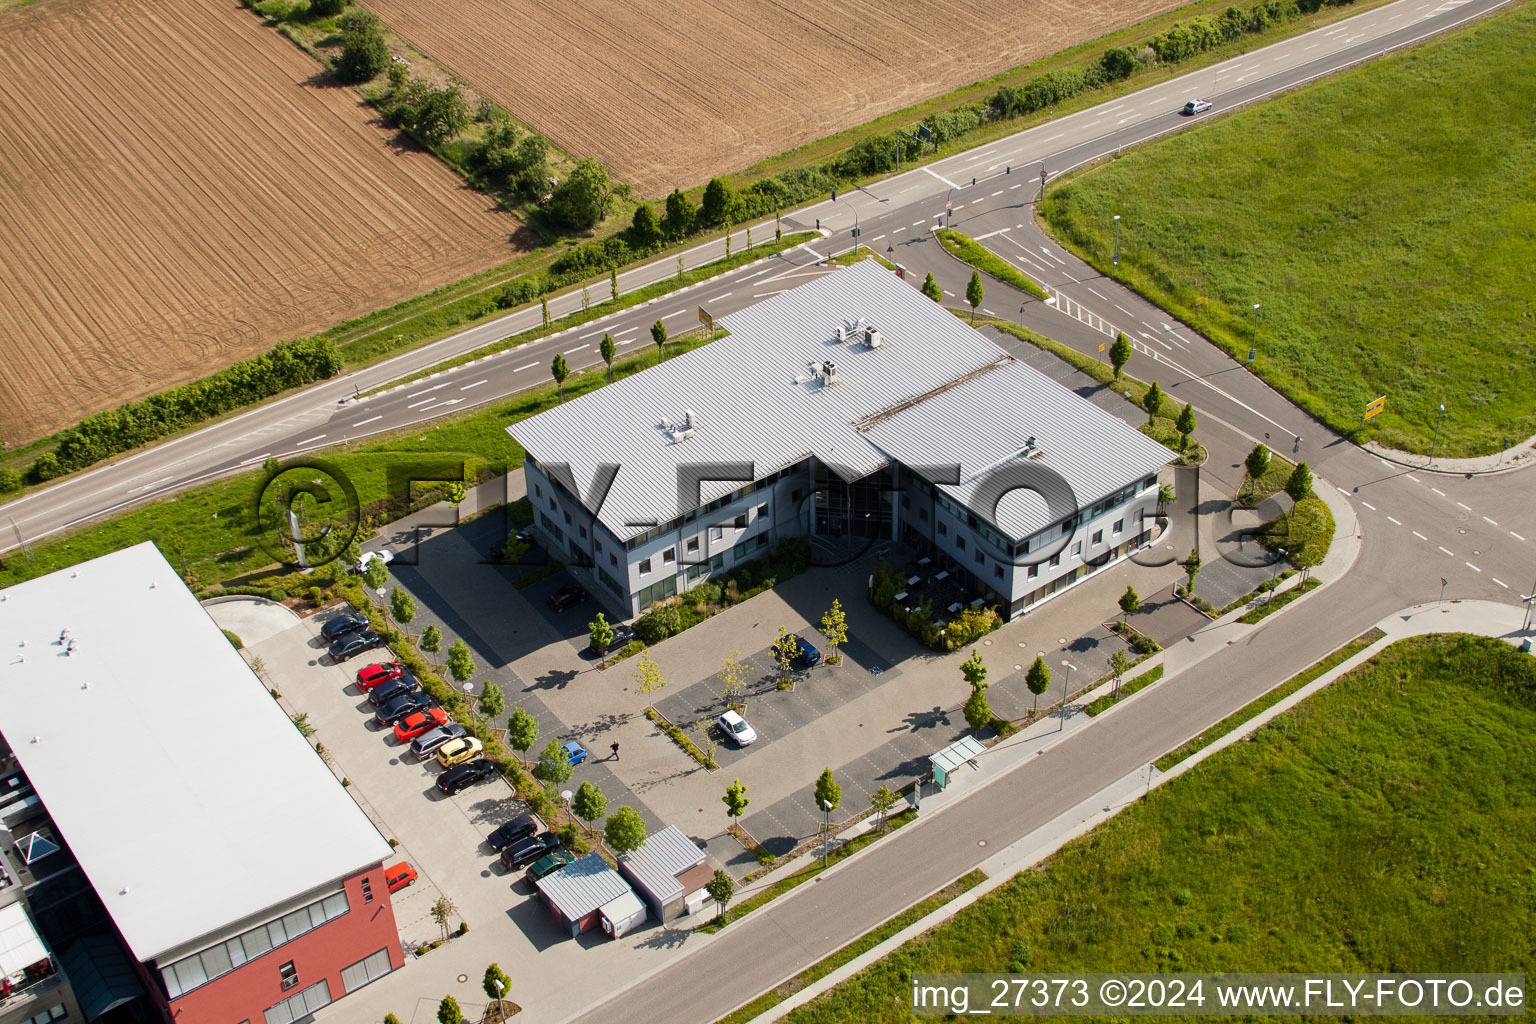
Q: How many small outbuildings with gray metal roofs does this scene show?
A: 2